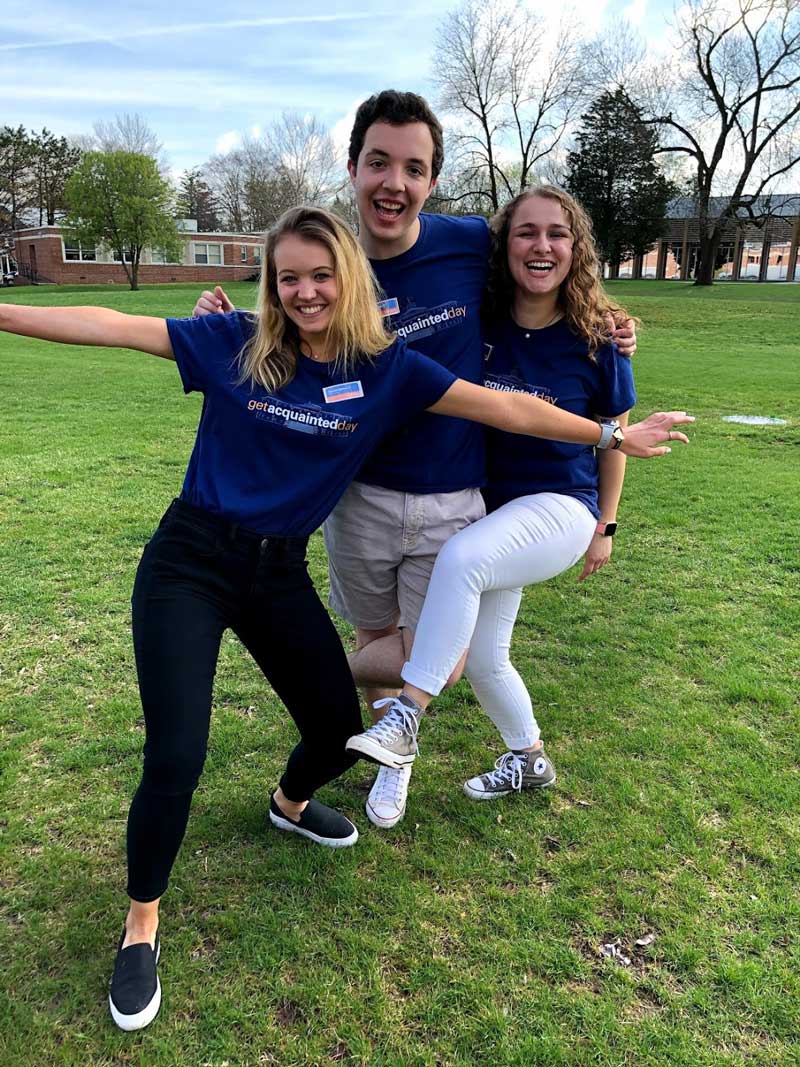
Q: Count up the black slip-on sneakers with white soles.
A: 2